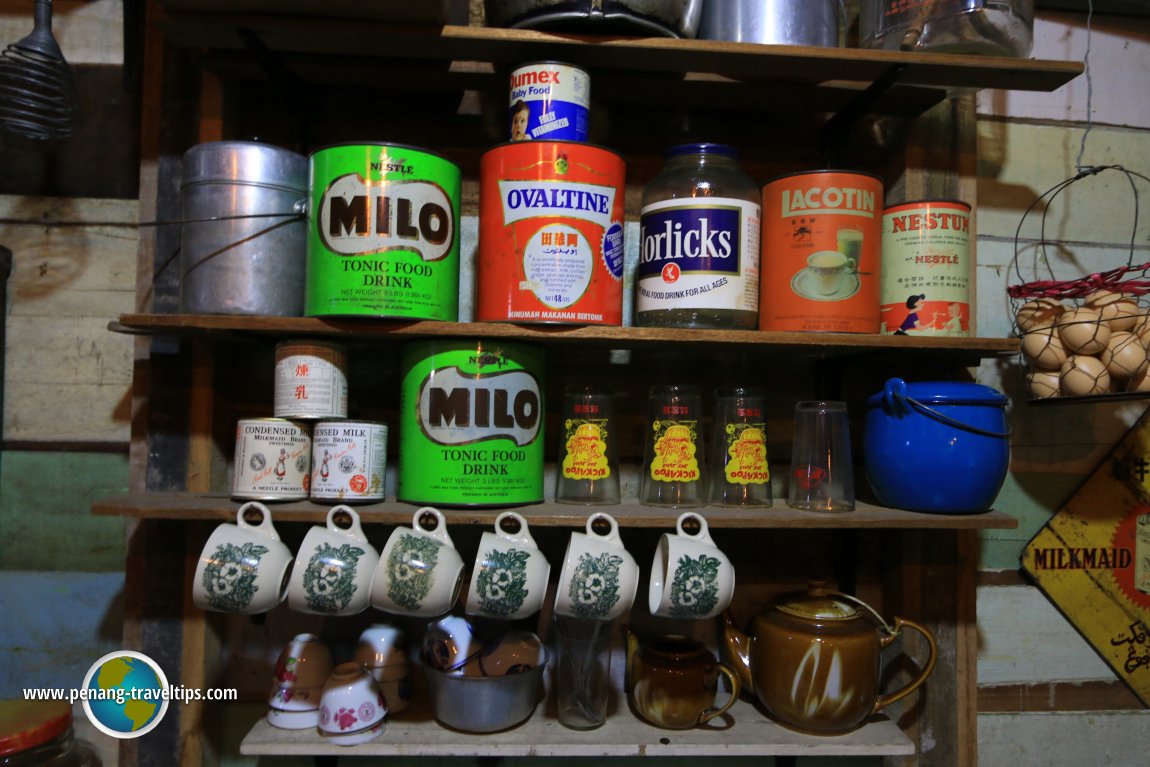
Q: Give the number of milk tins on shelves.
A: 3